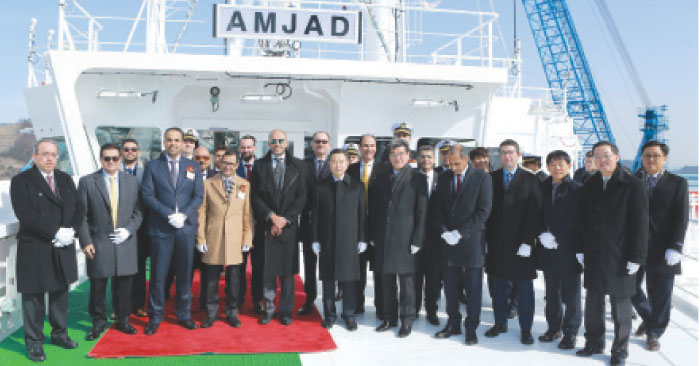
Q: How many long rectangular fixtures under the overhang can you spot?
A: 3